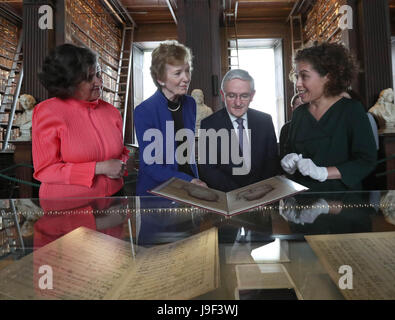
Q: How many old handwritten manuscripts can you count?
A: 2